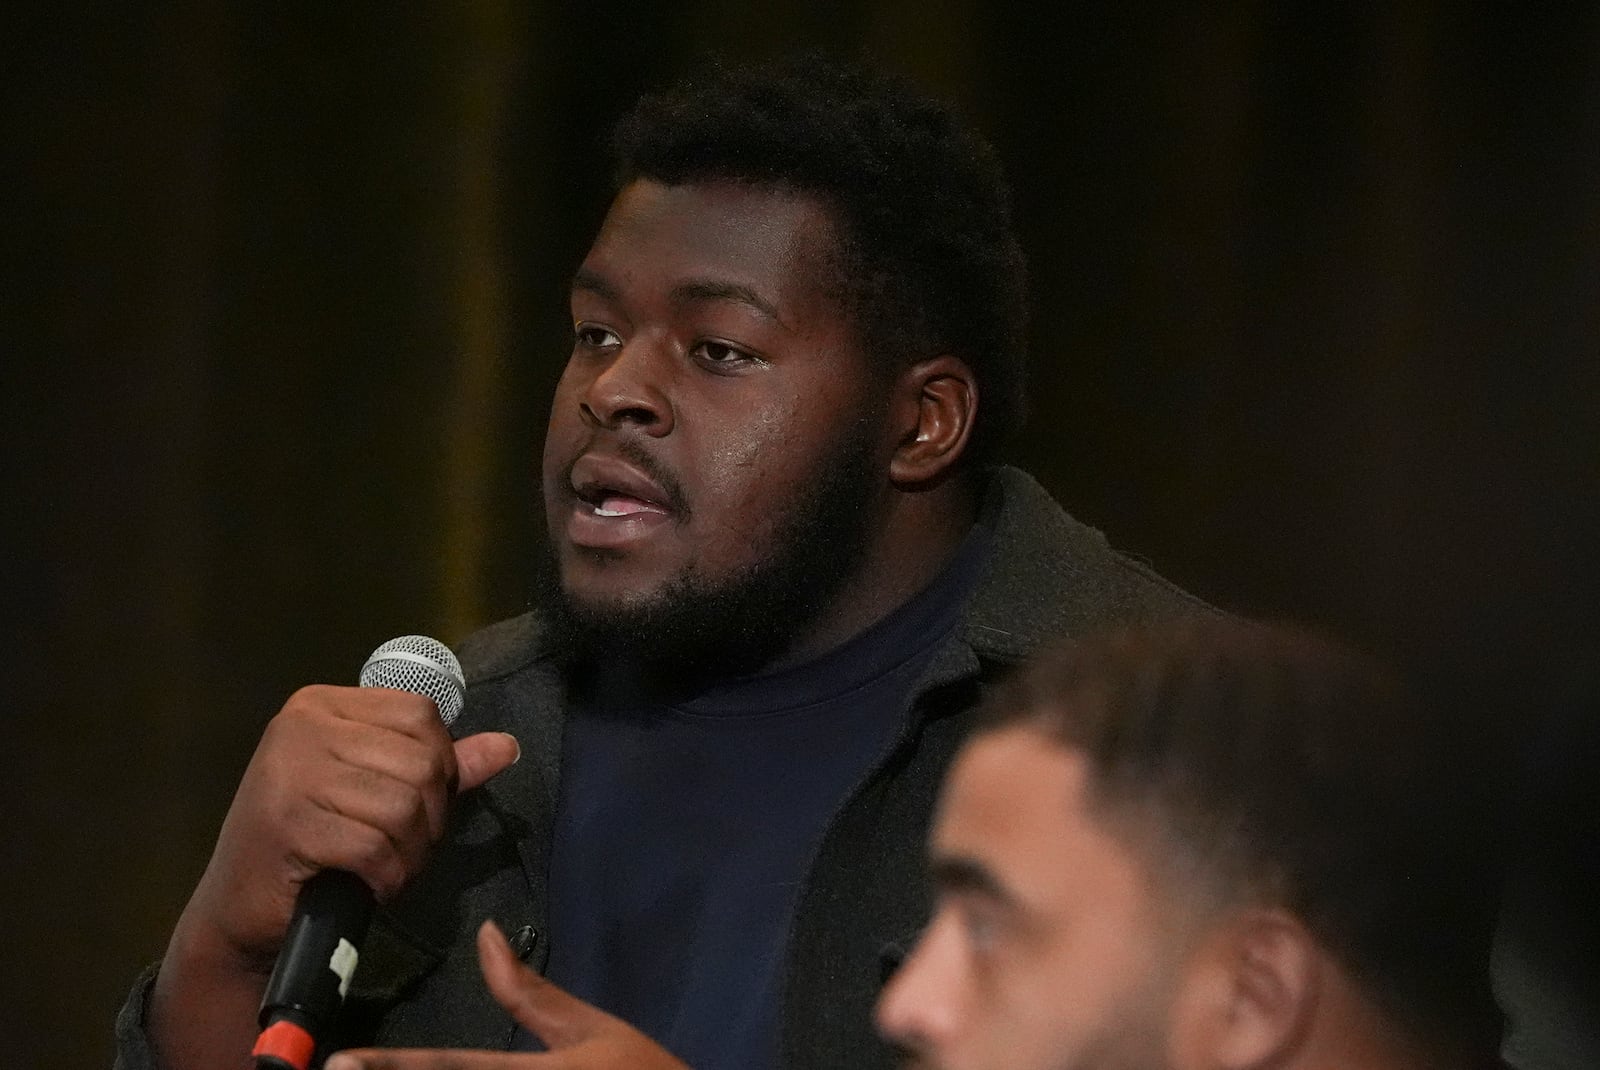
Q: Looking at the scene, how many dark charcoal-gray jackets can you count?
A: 1